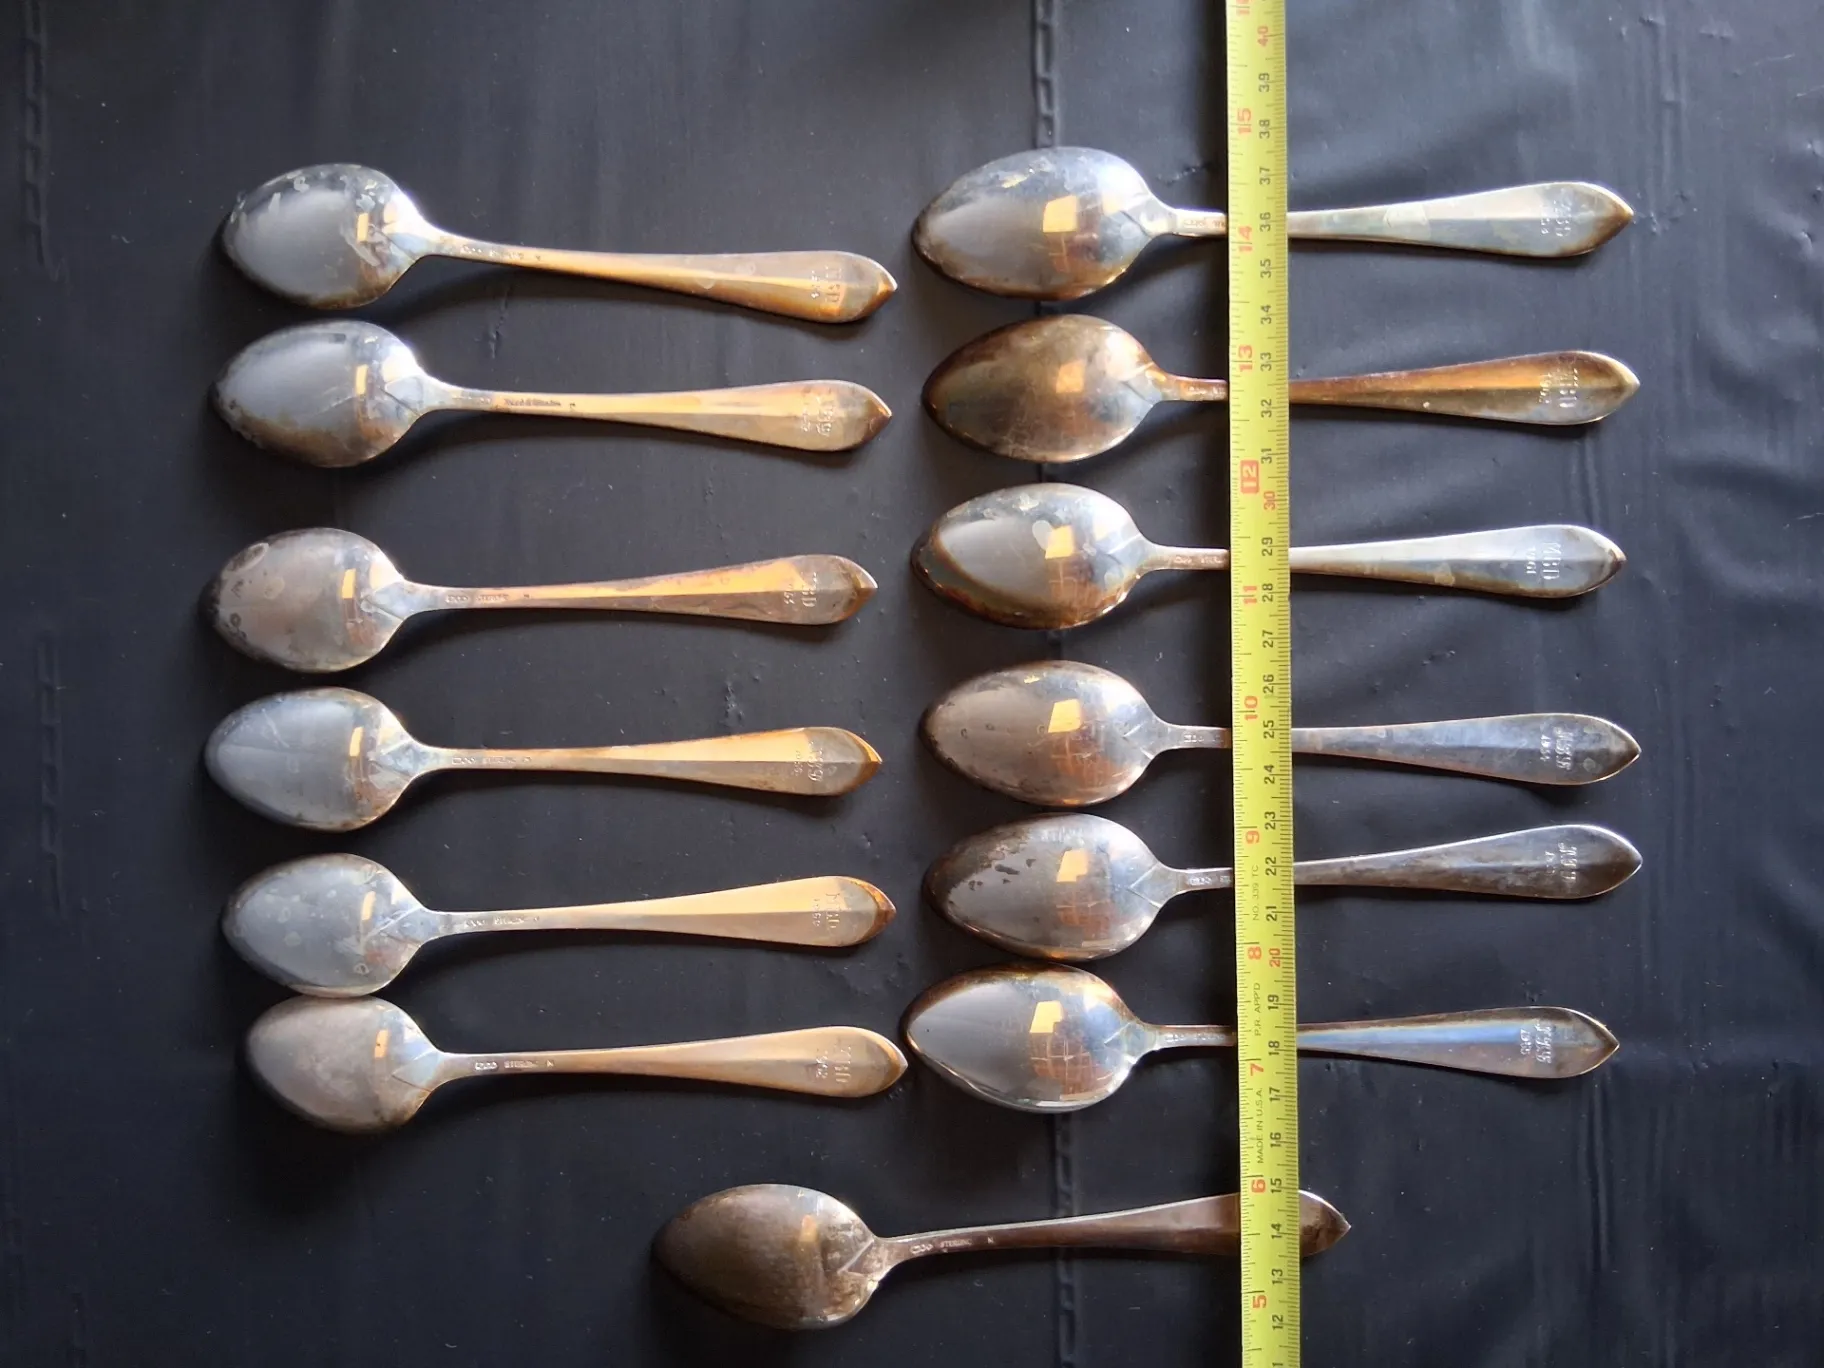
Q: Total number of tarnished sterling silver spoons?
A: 13